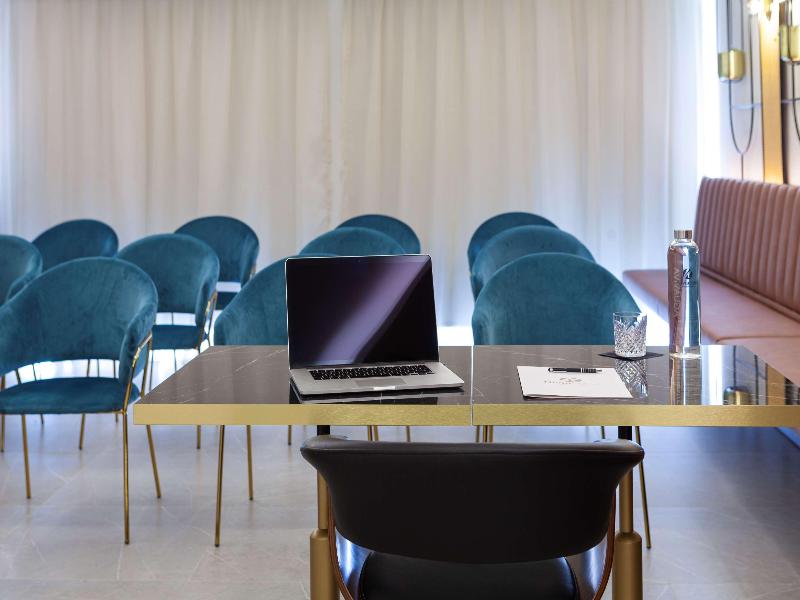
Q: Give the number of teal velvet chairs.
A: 11